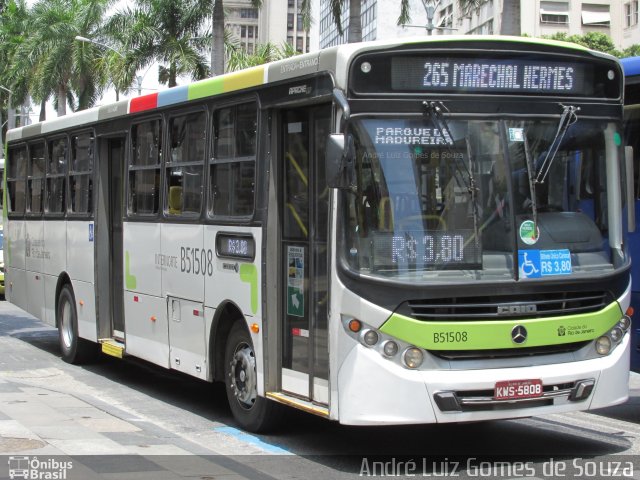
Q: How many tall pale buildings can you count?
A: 3